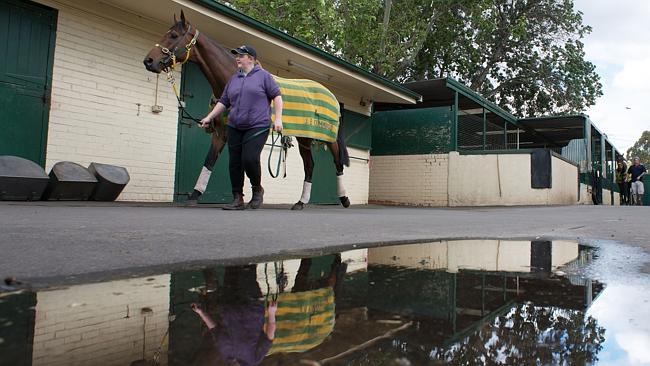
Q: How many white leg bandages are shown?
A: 3